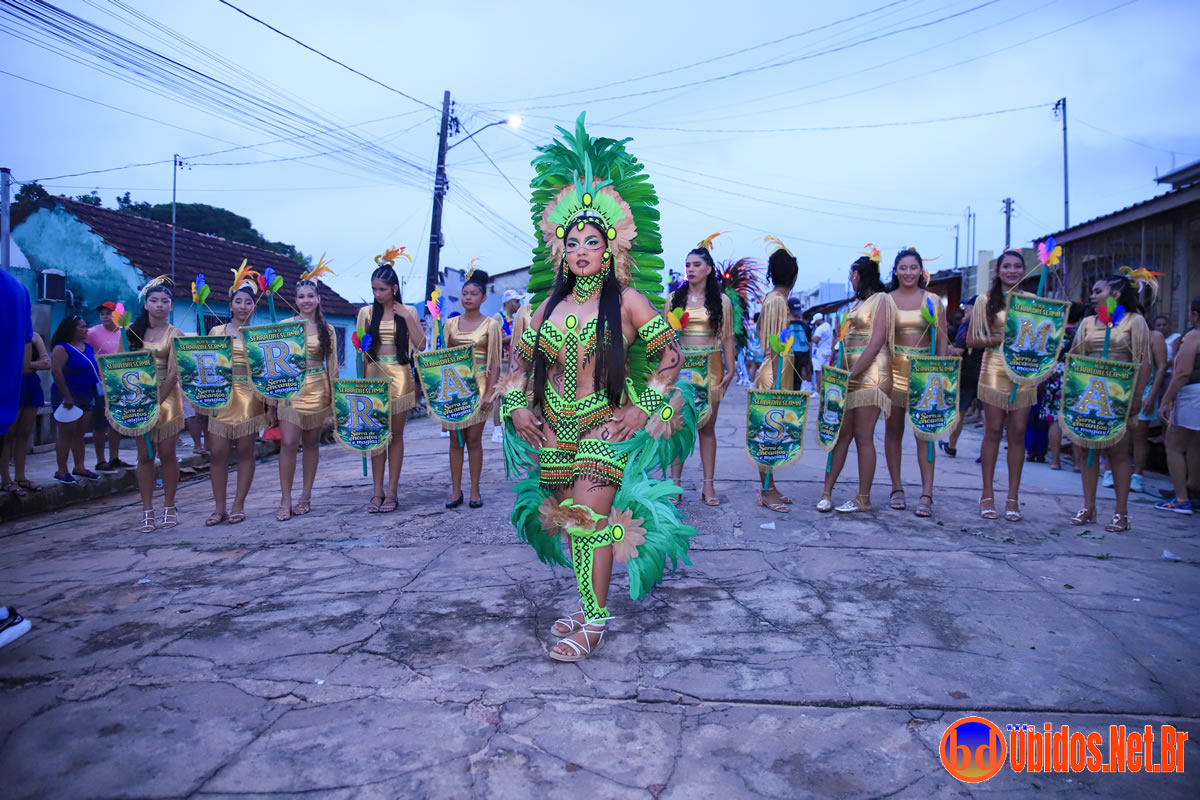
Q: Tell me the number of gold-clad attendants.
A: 11